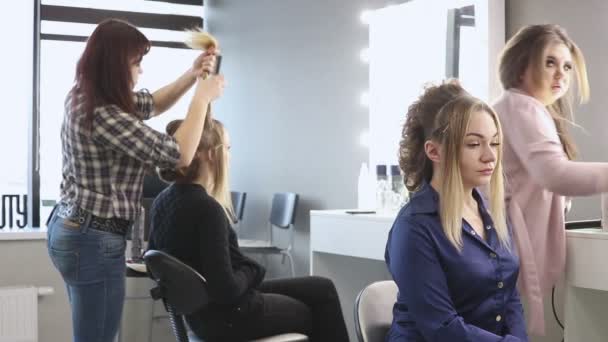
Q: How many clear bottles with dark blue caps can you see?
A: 2